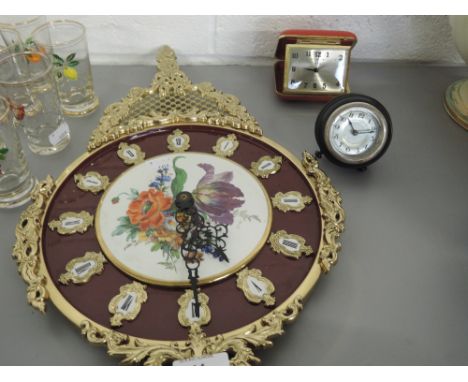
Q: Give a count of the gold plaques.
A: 12